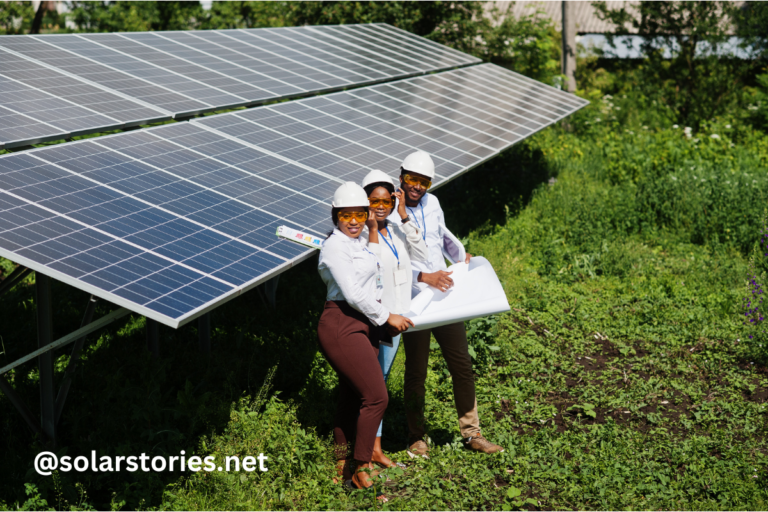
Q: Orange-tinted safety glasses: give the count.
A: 3